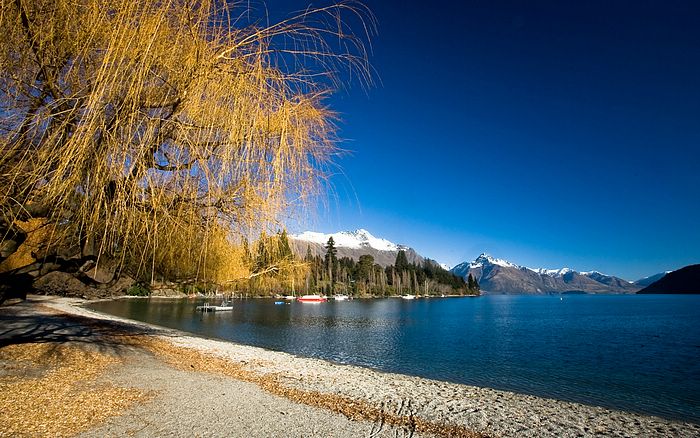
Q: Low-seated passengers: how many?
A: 0